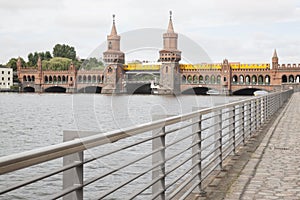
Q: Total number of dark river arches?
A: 6